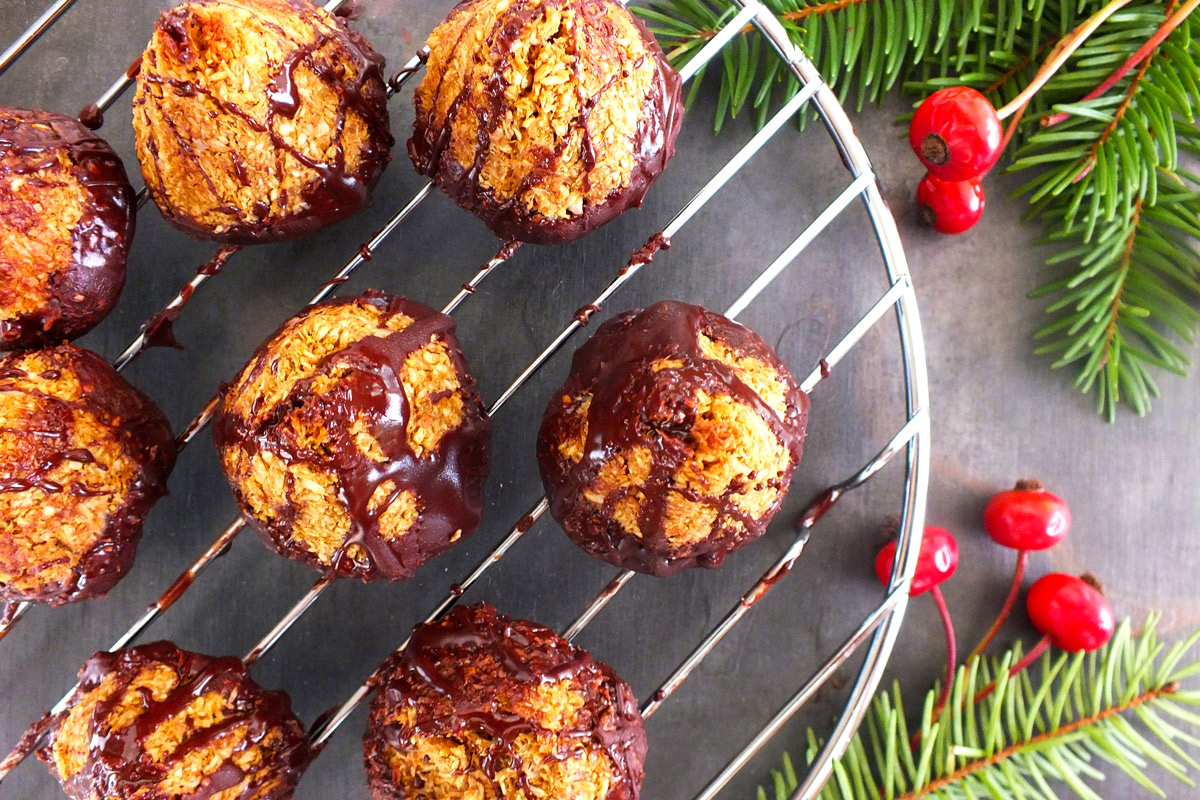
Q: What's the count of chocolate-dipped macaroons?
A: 8